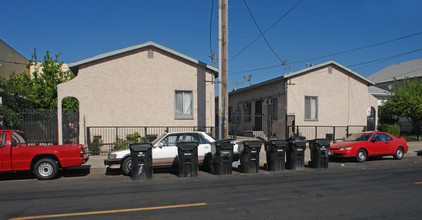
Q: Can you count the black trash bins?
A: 7